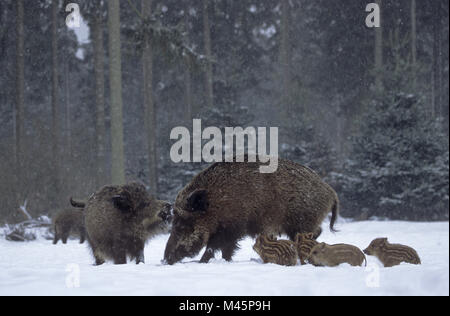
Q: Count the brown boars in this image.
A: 7